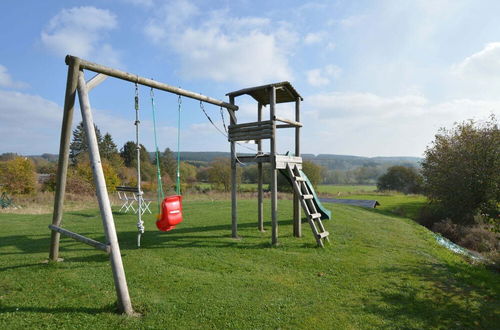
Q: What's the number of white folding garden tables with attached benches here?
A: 1